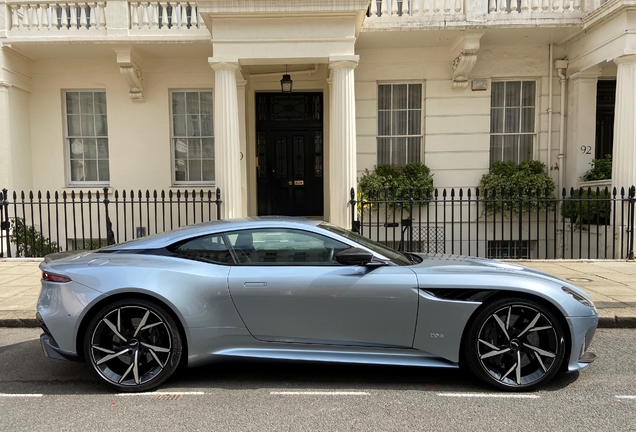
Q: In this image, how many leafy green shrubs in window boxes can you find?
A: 2